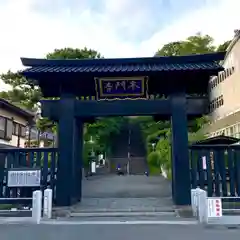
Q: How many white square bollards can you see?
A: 4